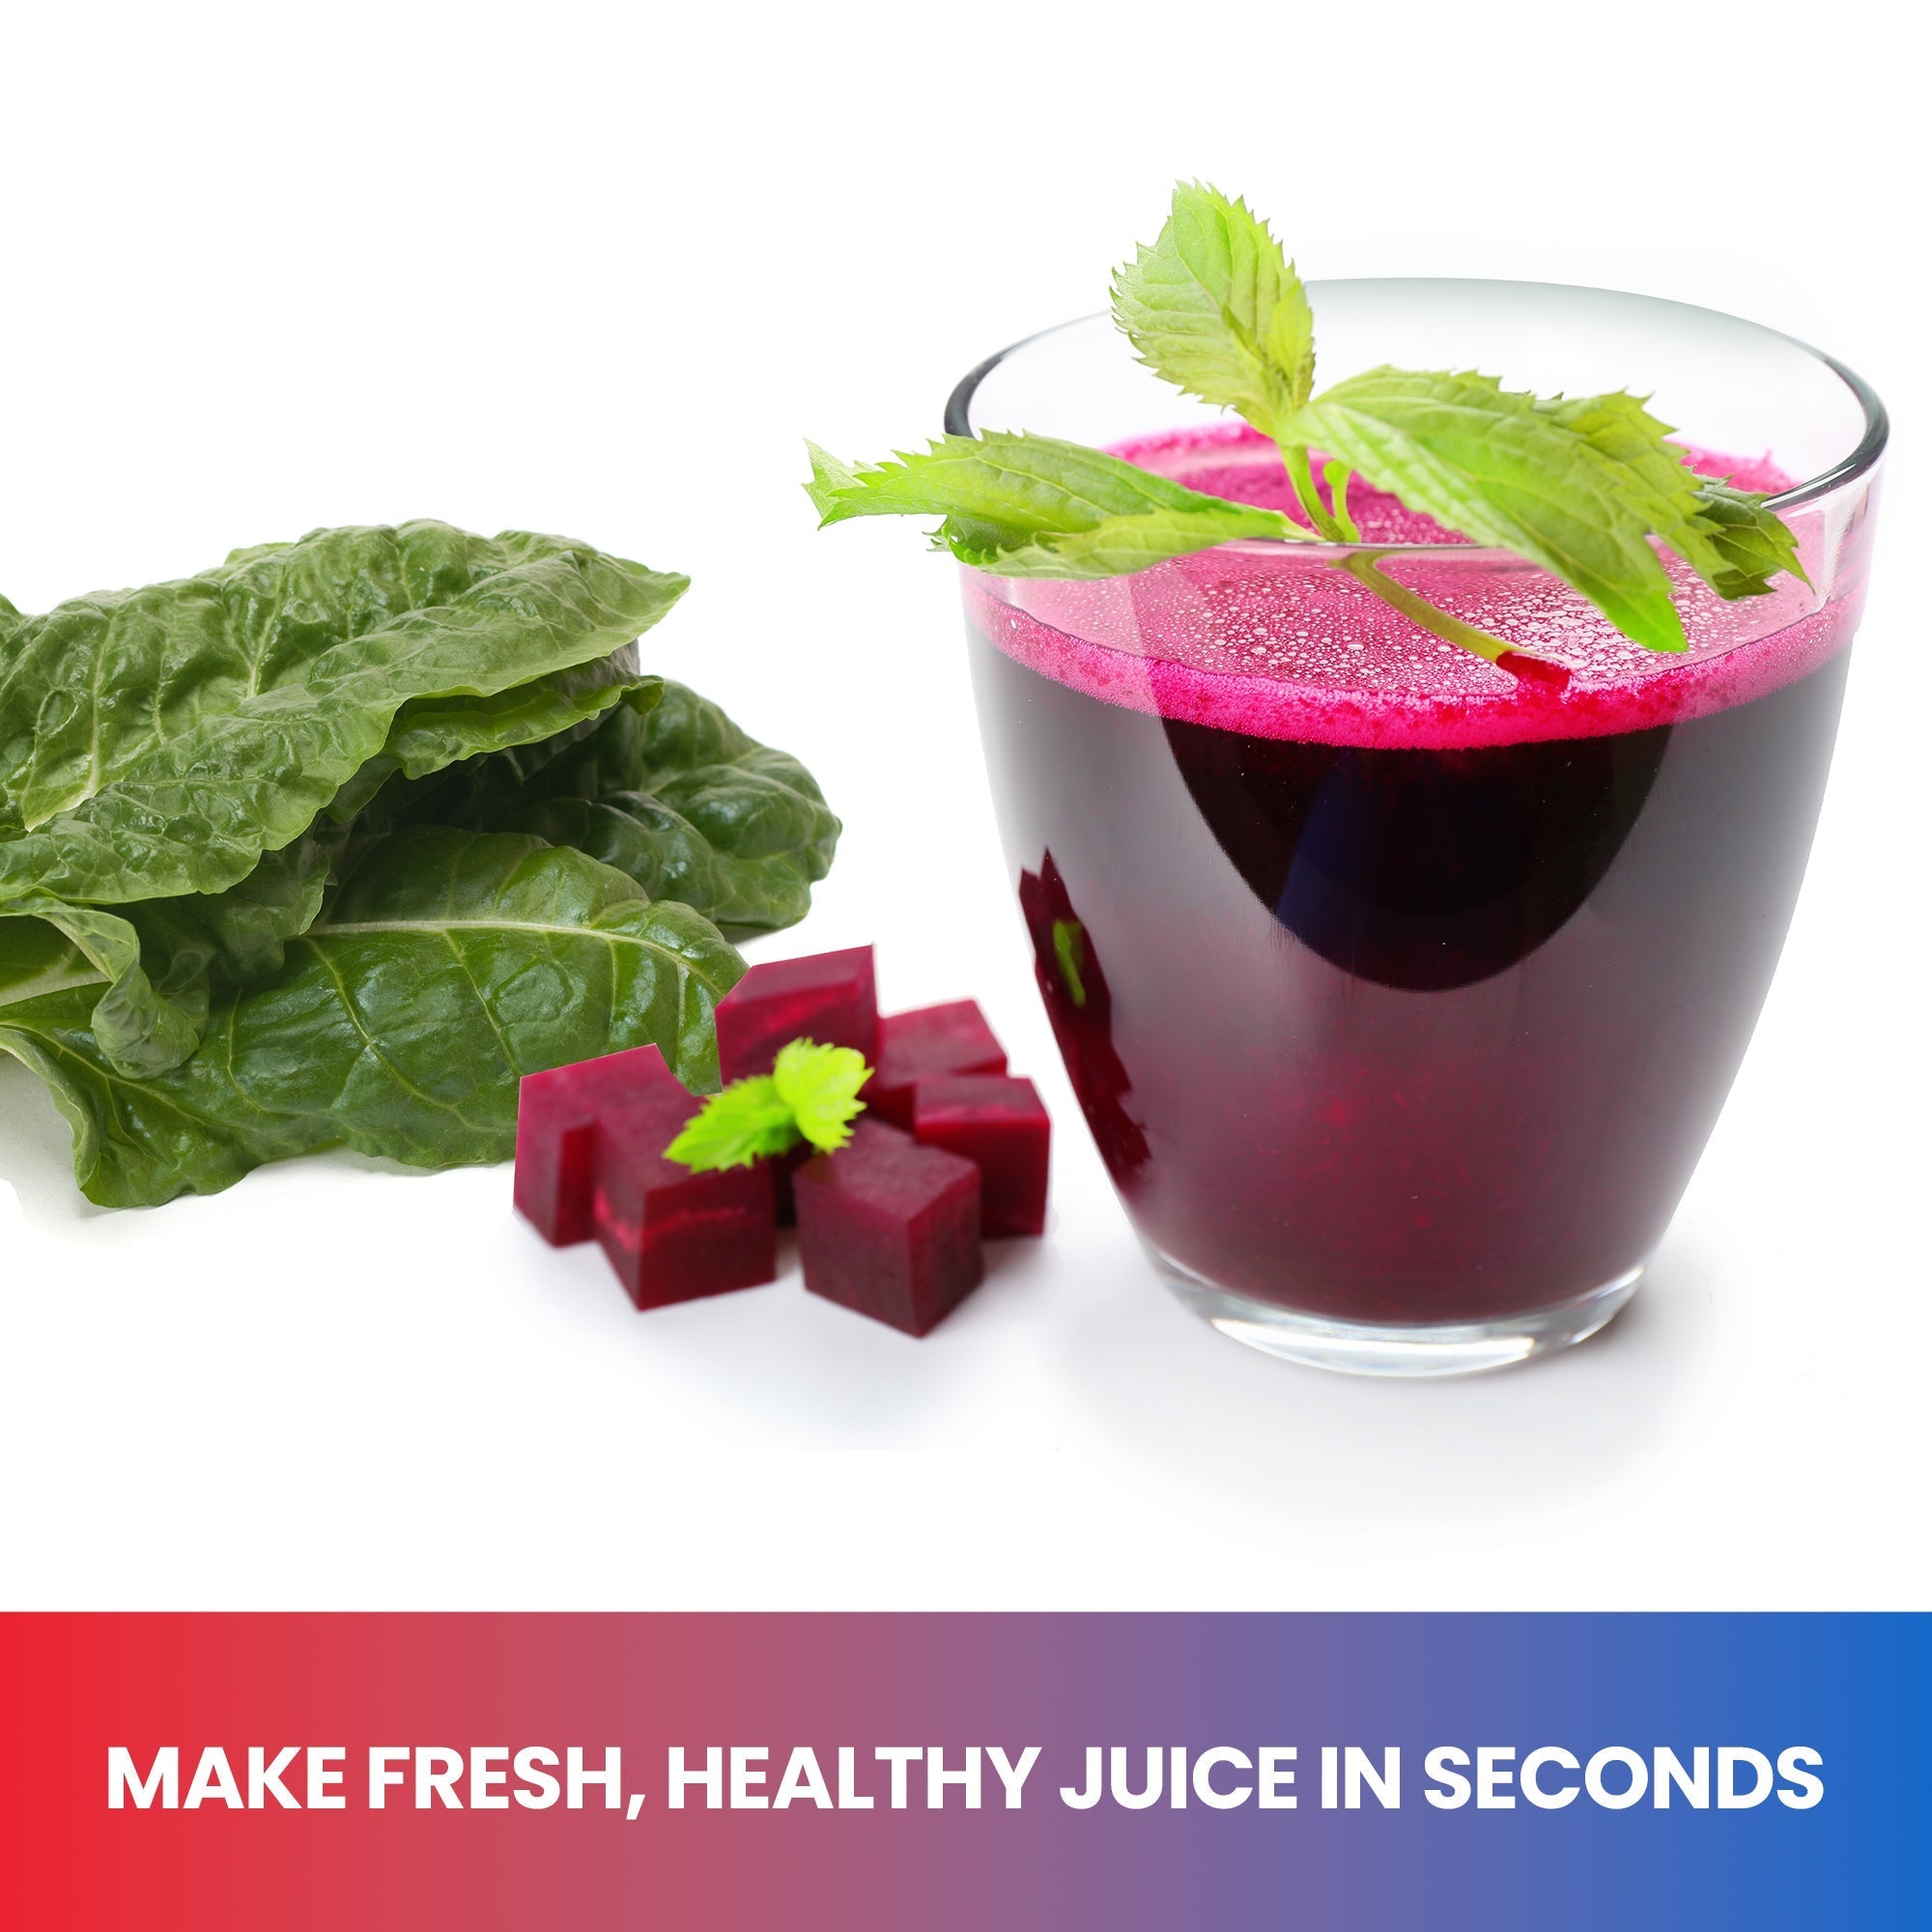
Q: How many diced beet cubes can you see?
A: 6